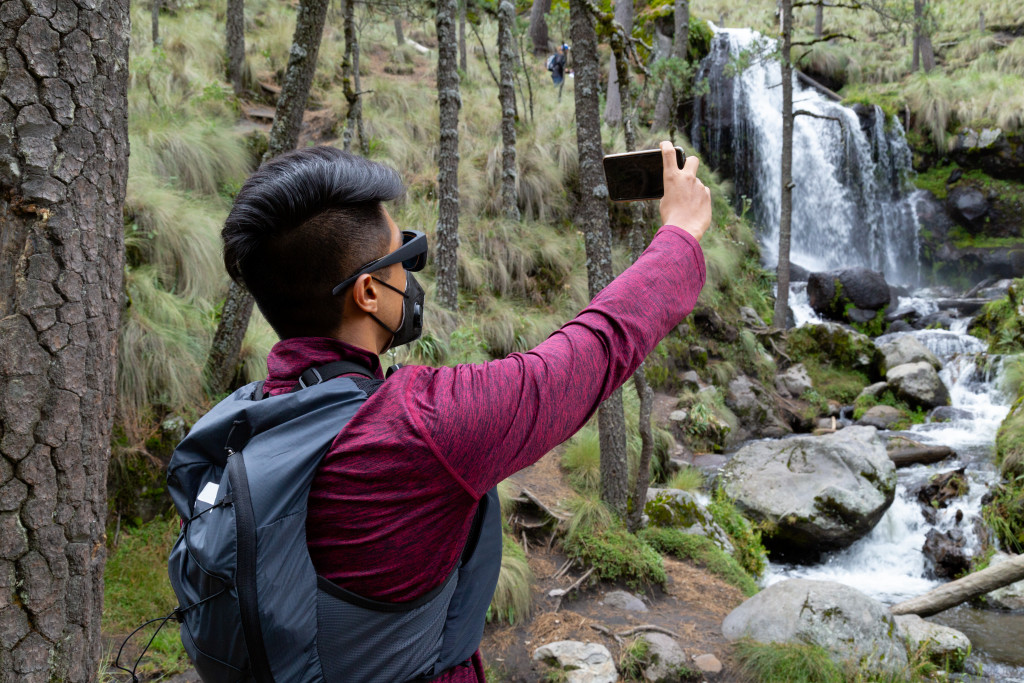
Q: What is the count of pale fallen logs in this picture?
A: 1